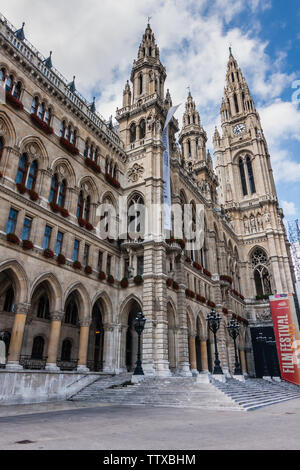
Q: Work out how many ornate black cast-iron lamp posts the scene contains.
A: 3